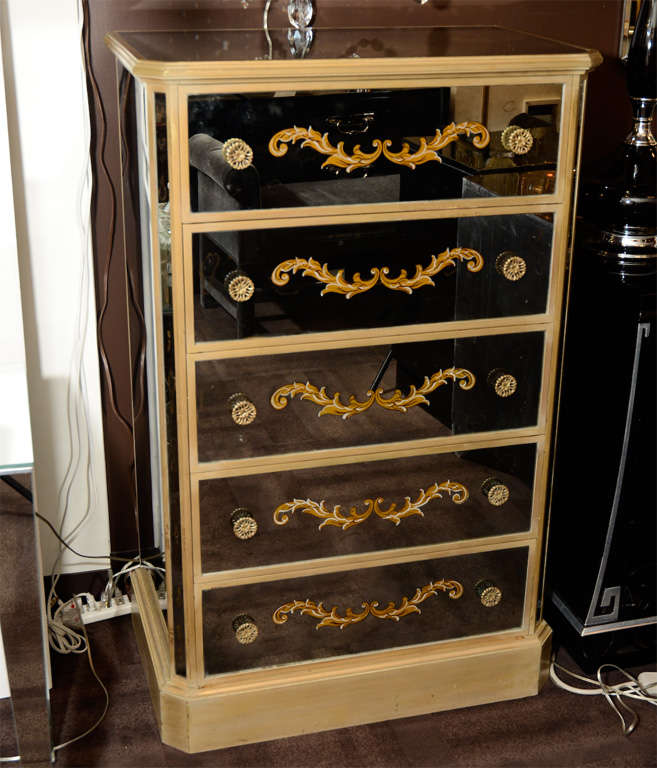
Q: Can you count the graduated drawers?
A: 5